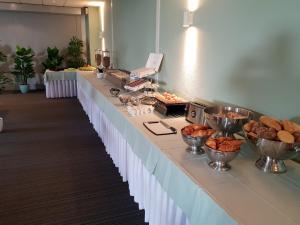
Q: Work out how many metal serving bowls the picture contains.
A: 4